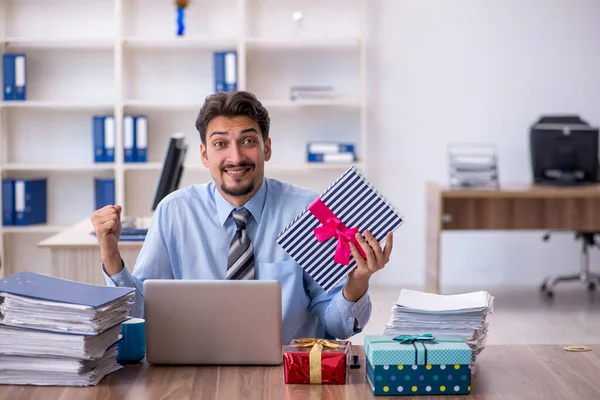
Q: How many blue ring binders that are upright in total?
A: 11